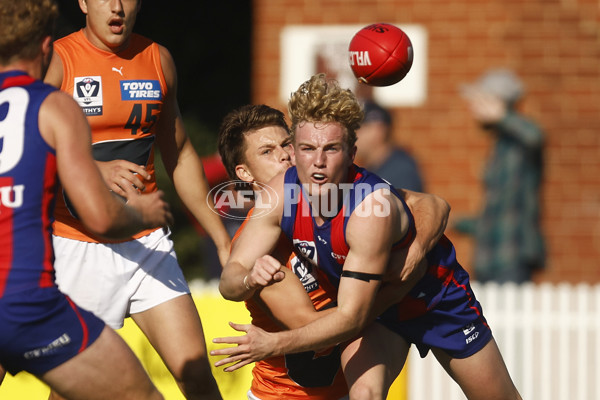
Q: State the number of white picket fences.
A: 1